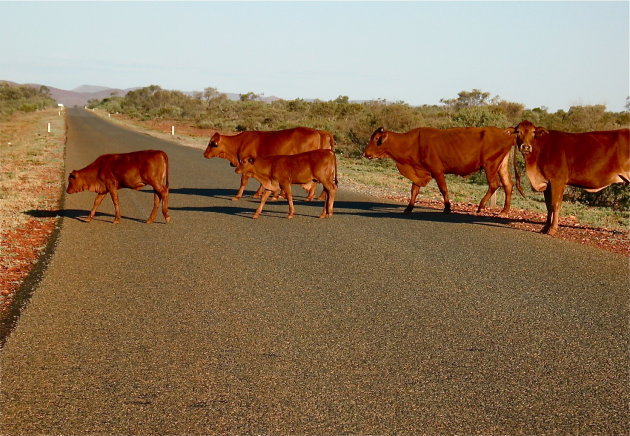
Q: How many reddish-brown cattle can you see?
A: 5